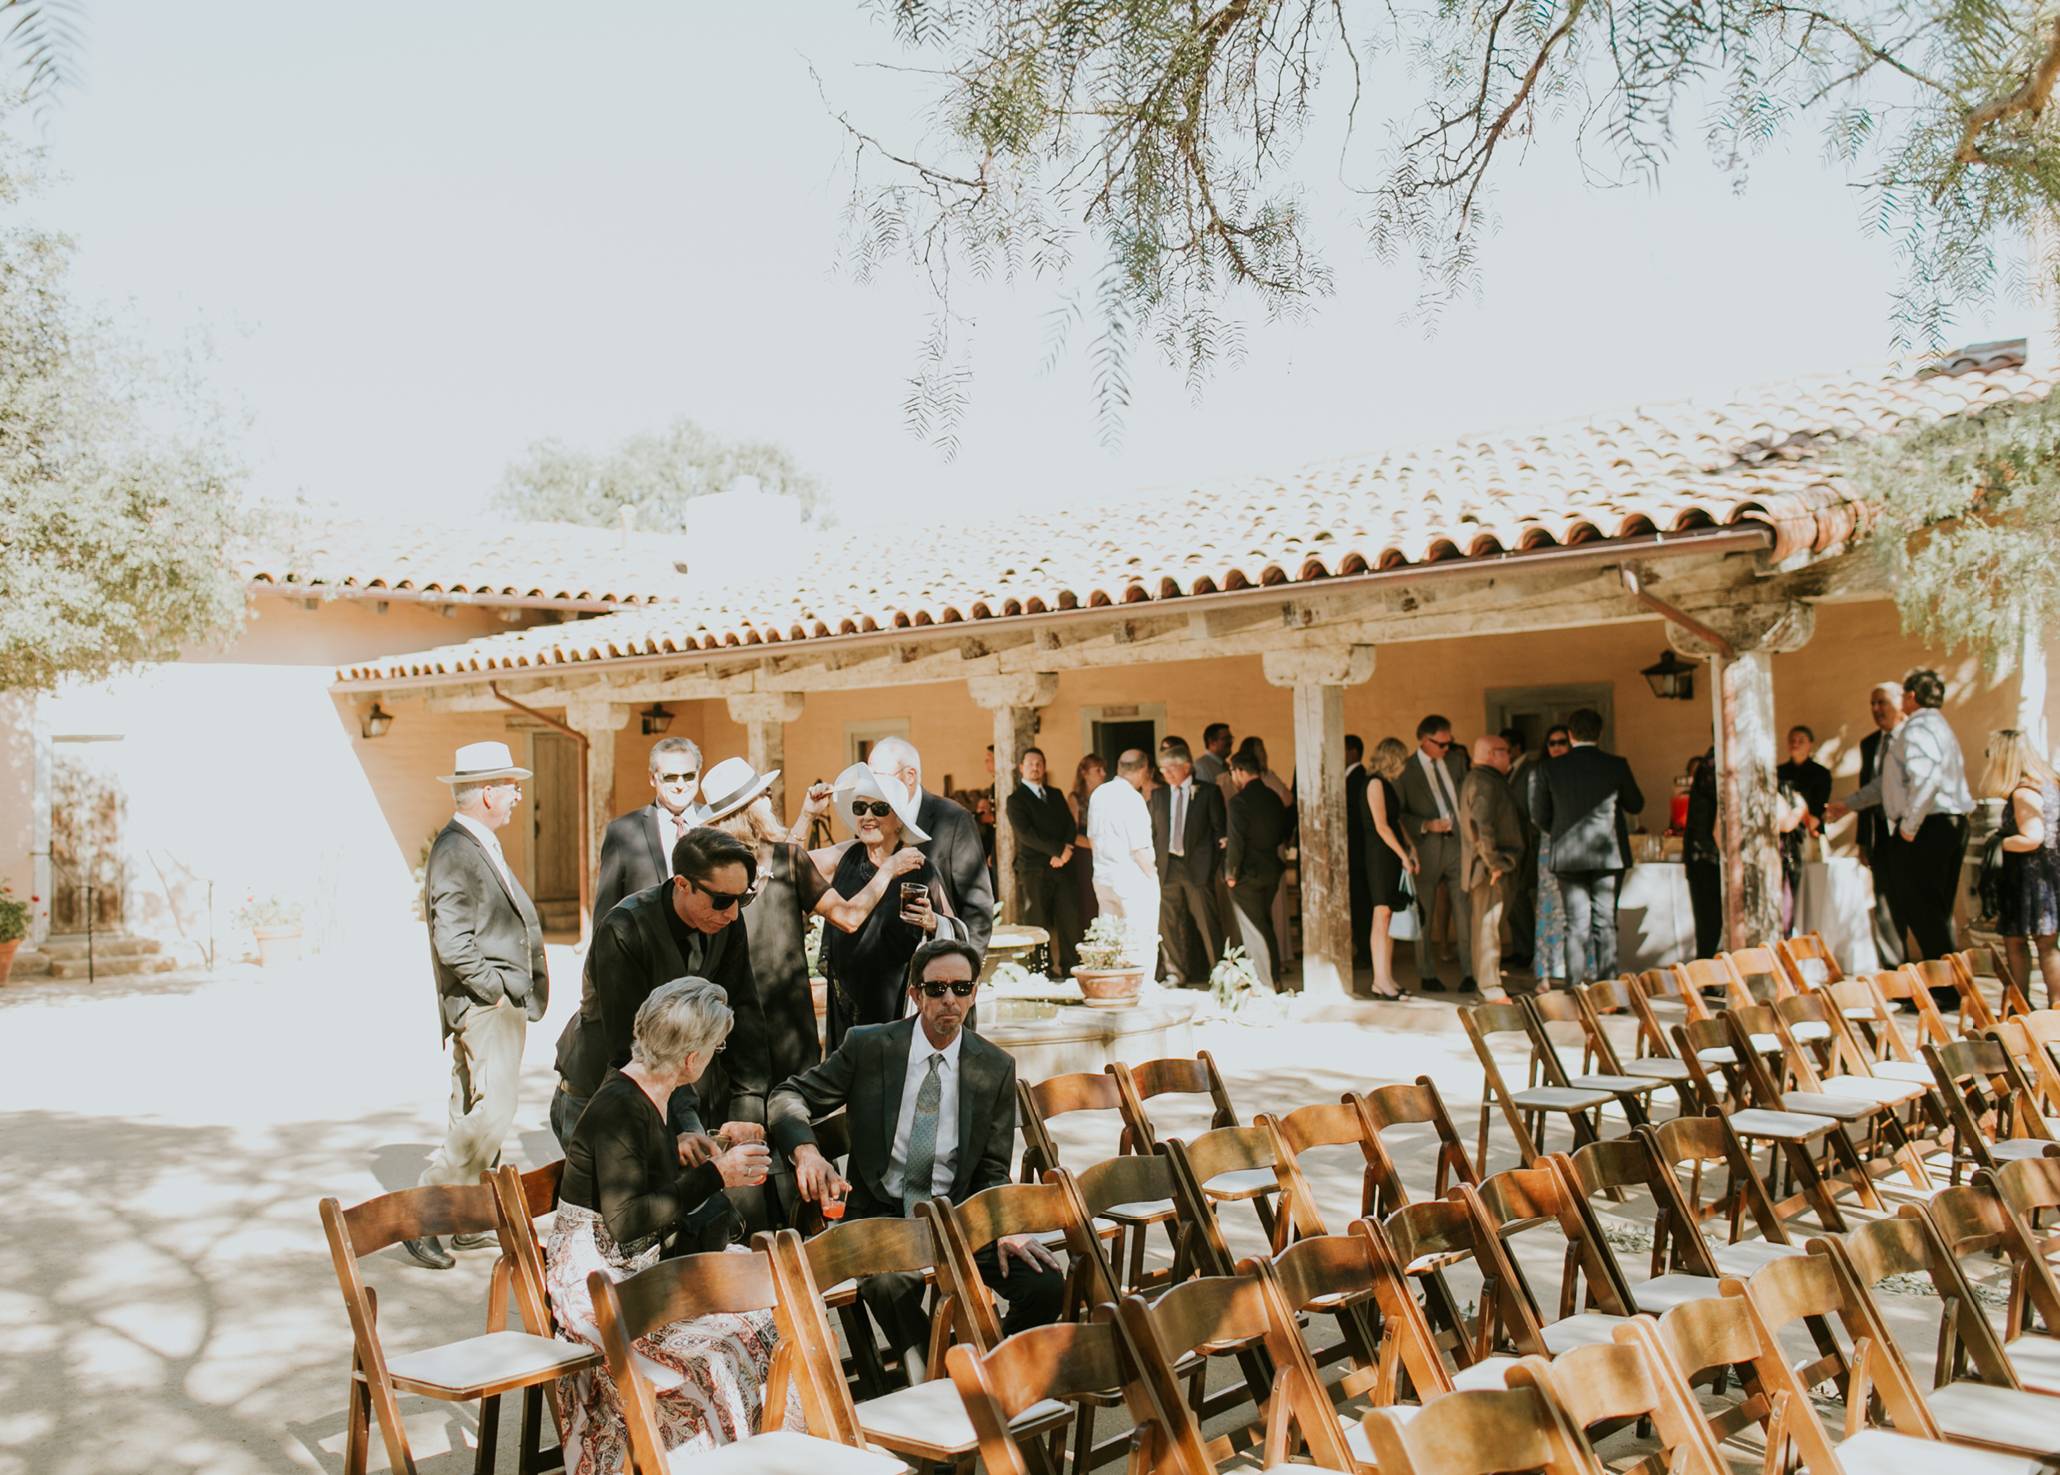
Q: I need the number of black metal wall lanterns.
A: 3